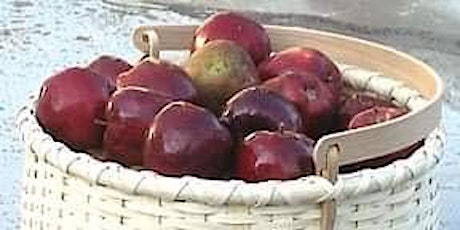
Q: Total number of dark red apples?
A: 12